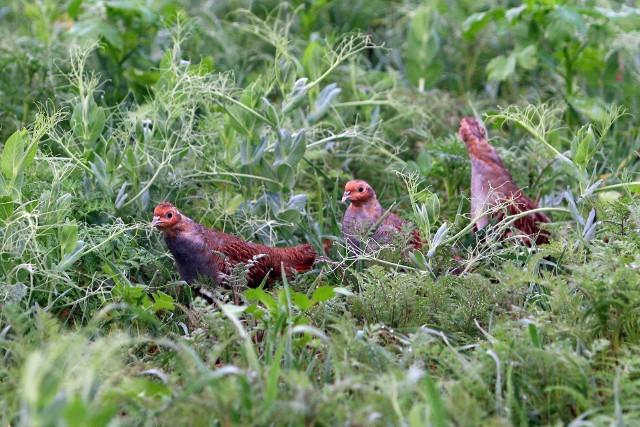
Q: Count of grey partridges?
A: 3